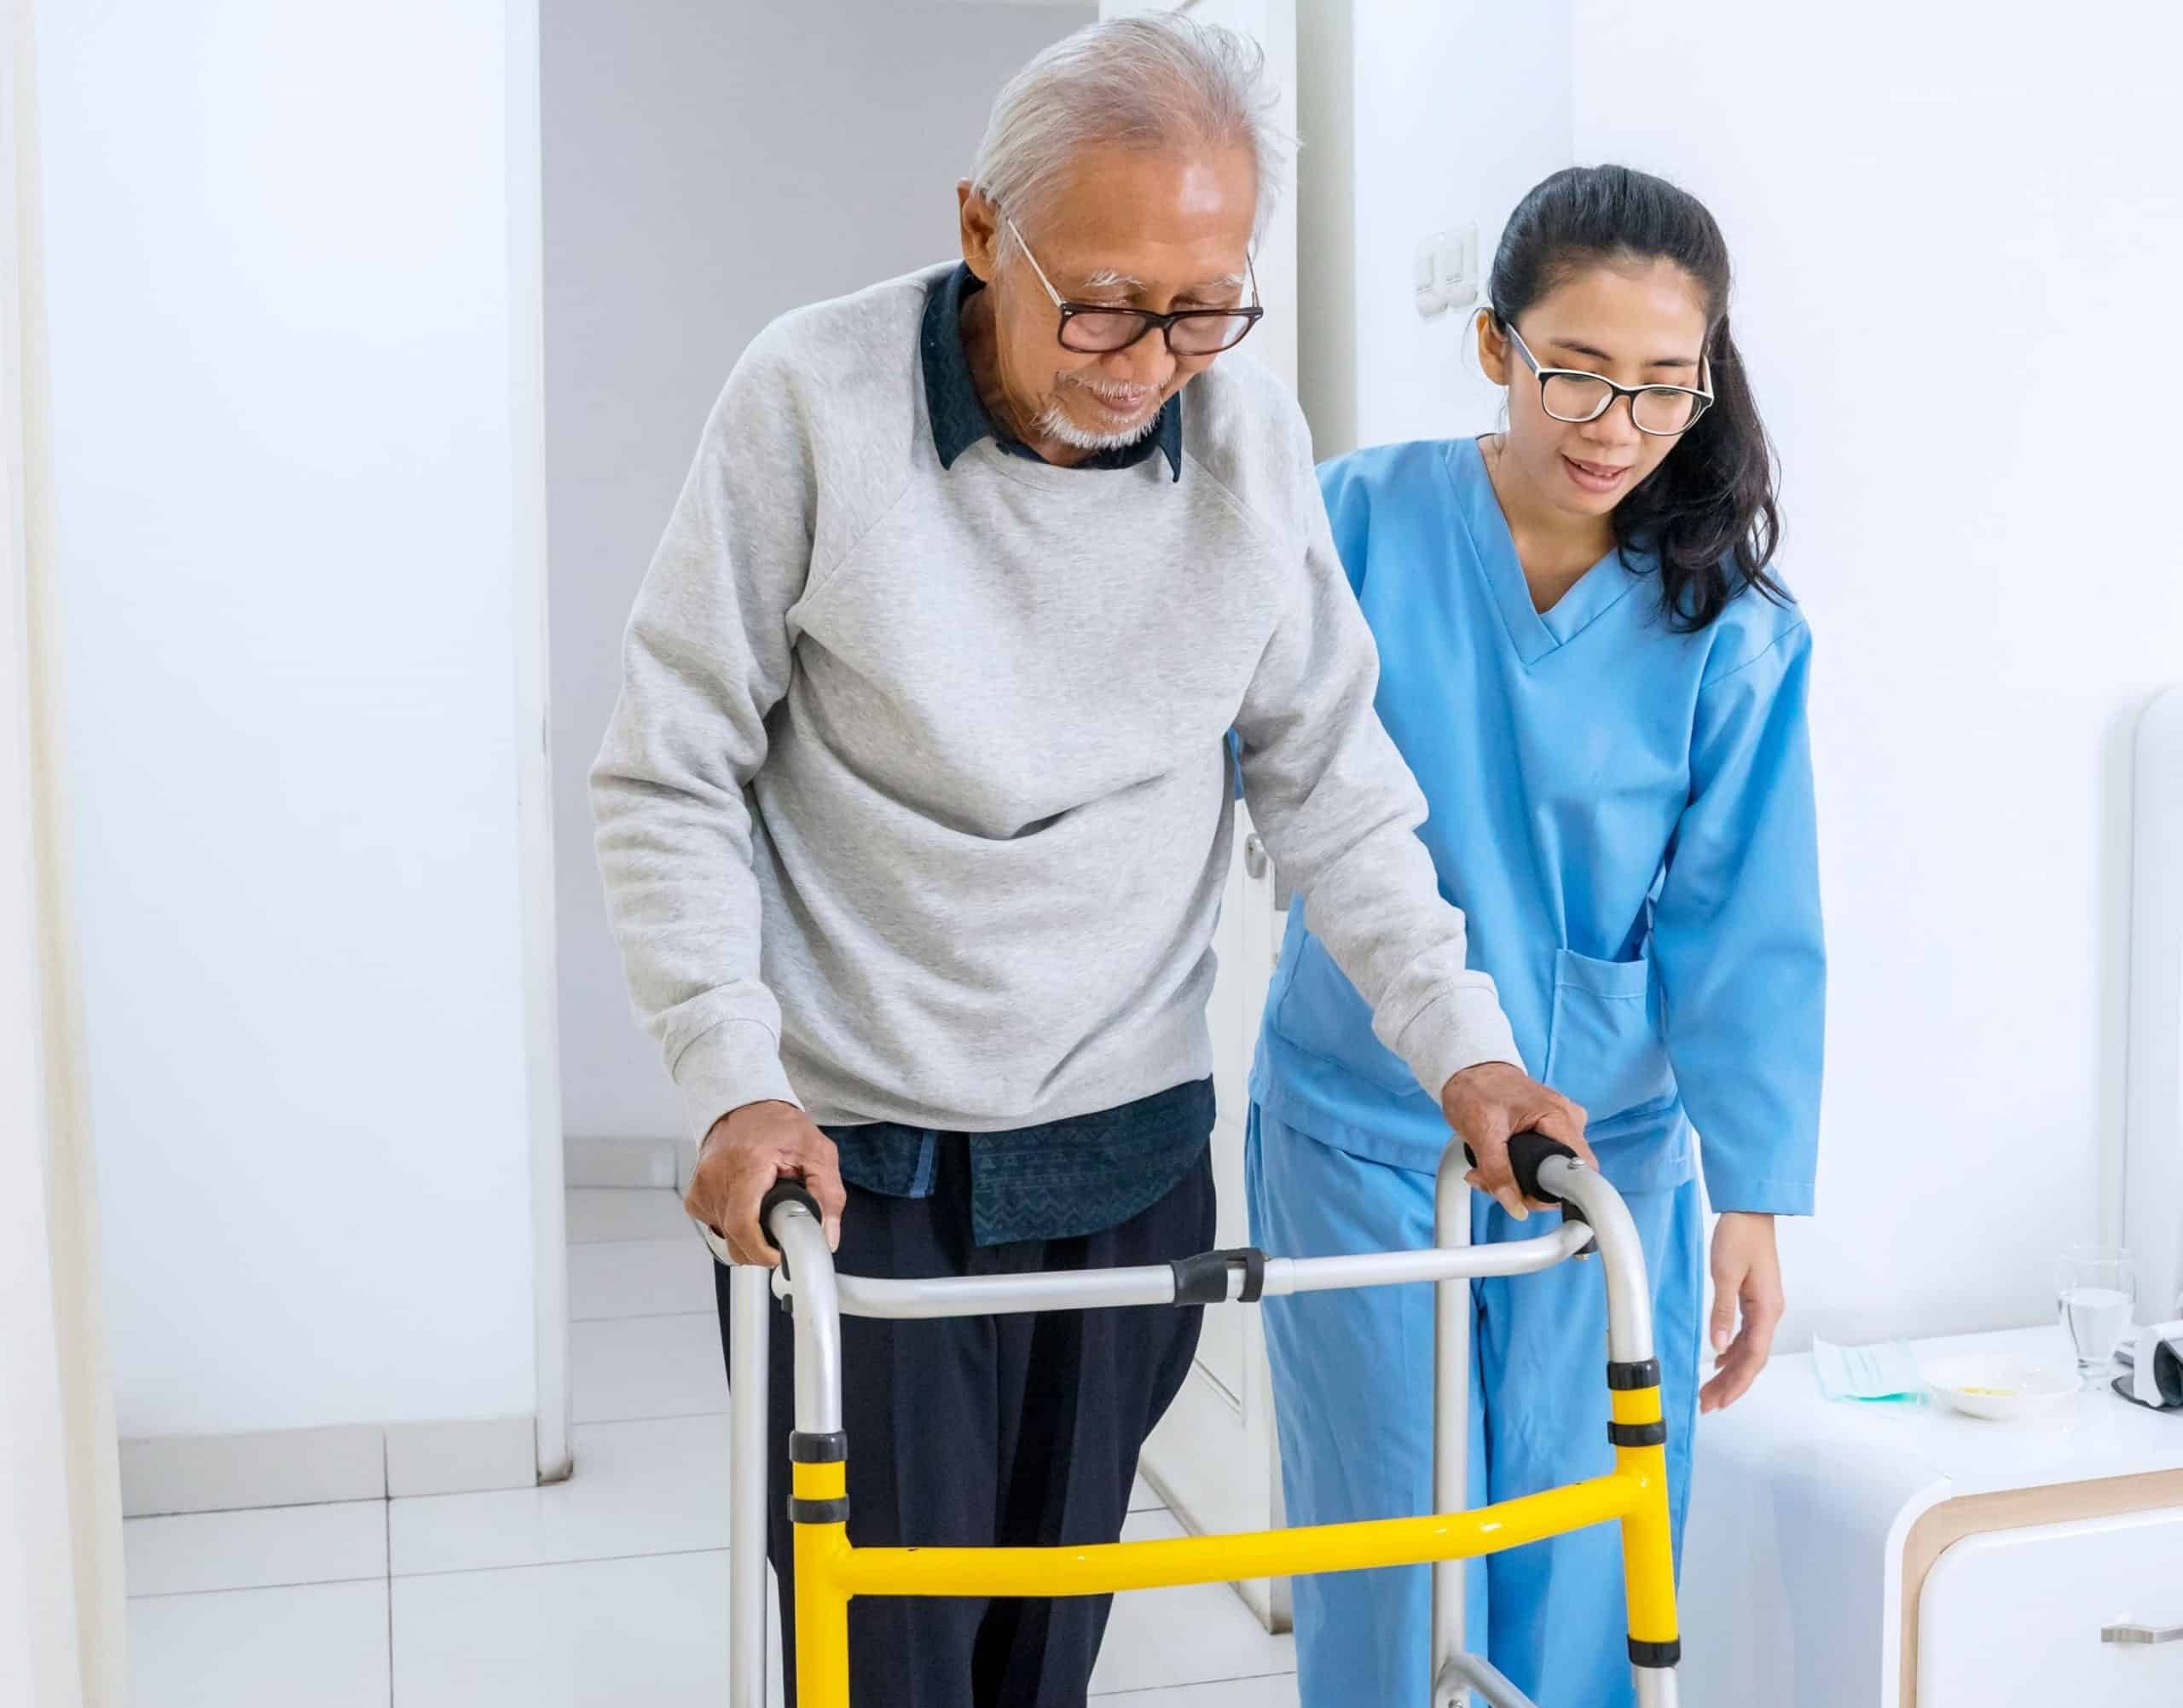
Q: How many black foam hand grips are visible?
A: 2